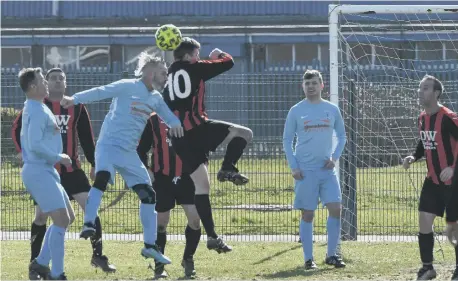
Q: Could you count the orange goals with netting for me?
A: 0